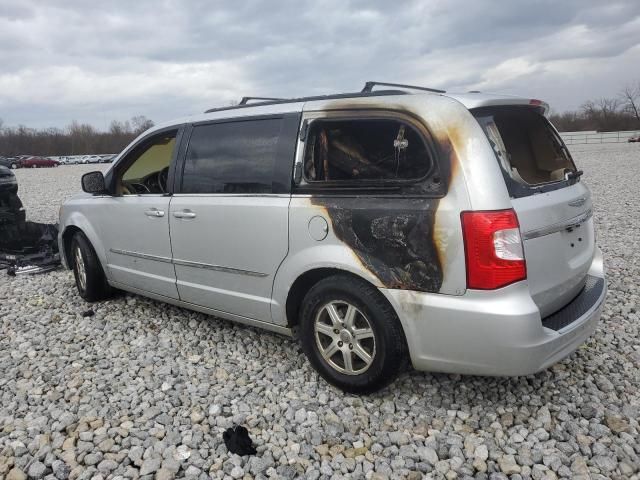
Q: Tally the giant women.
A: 0